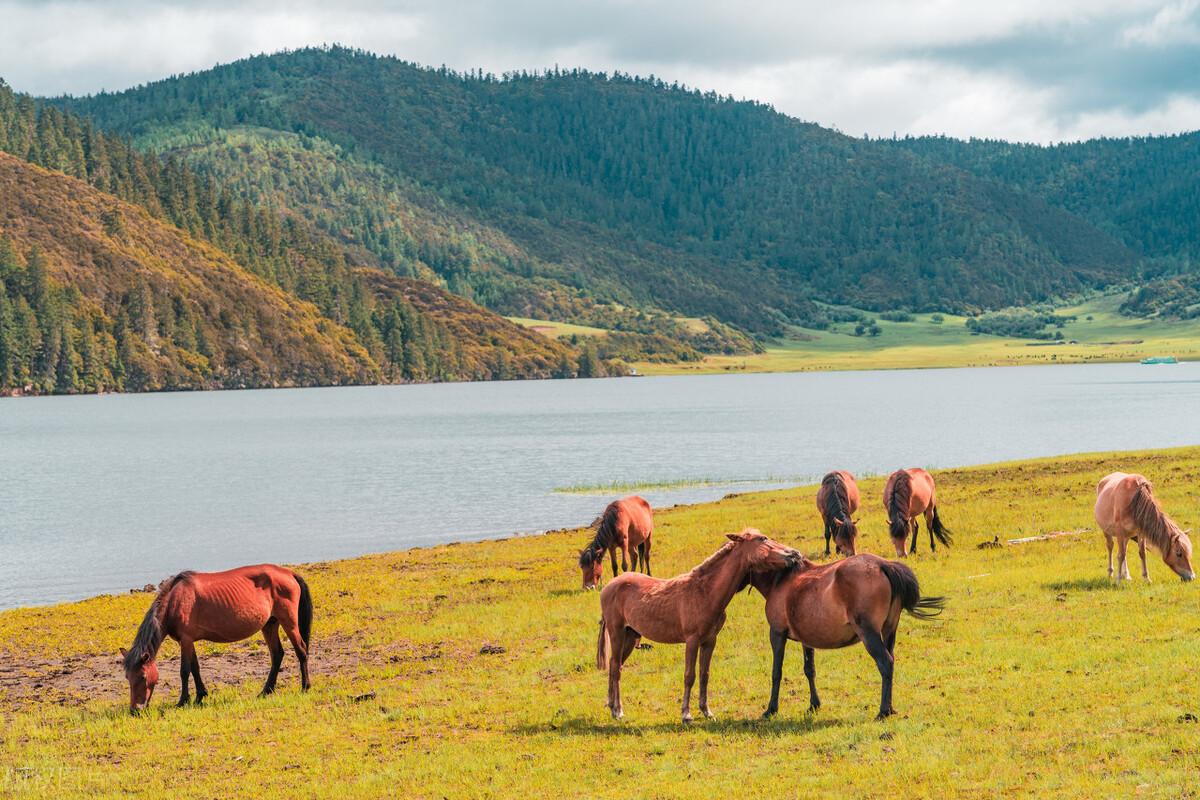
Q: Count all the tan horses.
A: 1